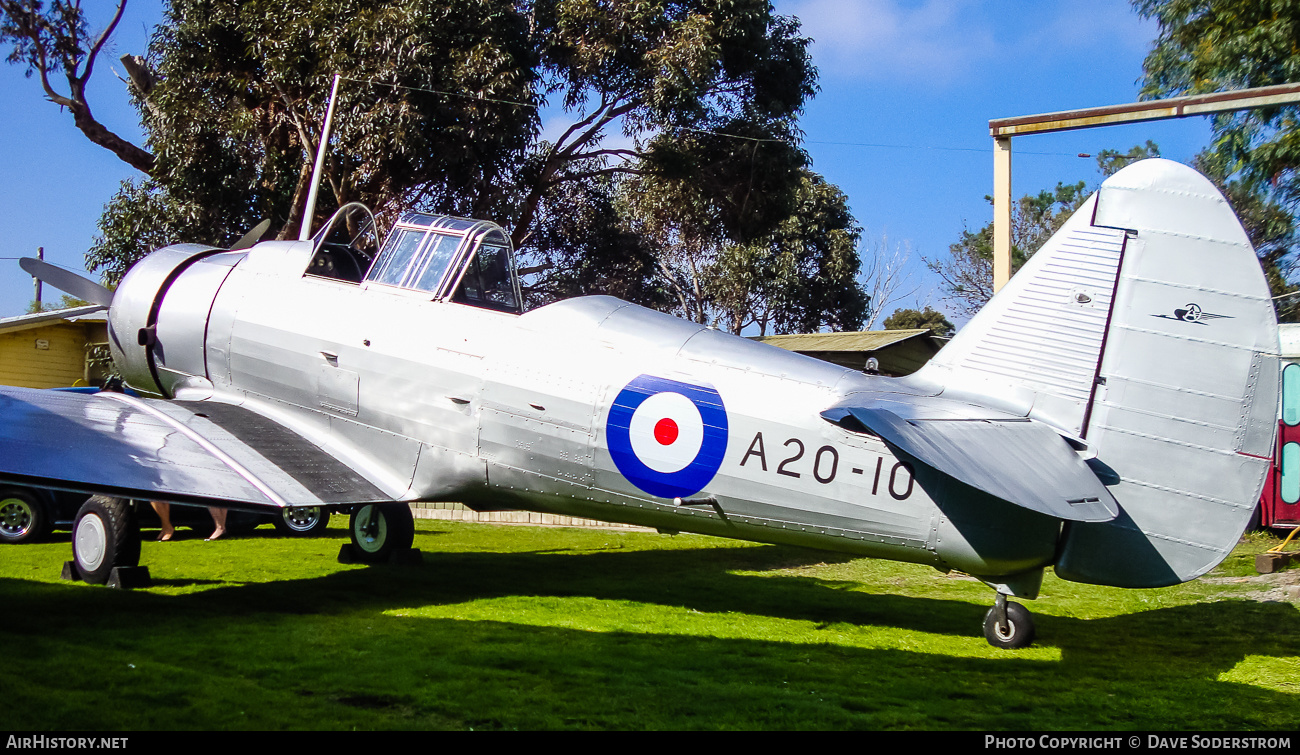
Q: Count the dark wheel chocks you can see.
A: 4